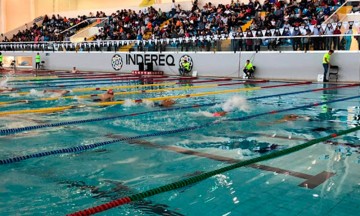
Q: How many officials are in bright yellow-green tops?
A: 5